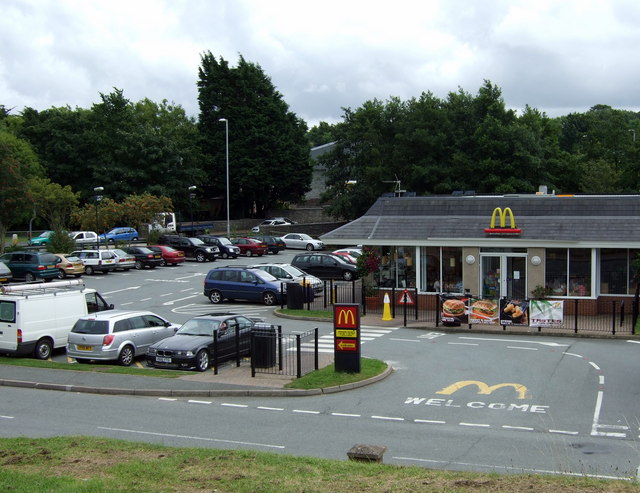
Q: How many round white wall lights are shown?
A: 2